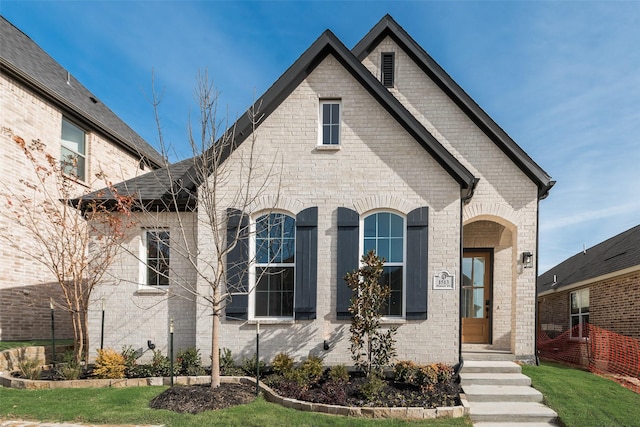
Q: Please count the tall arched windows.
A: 2